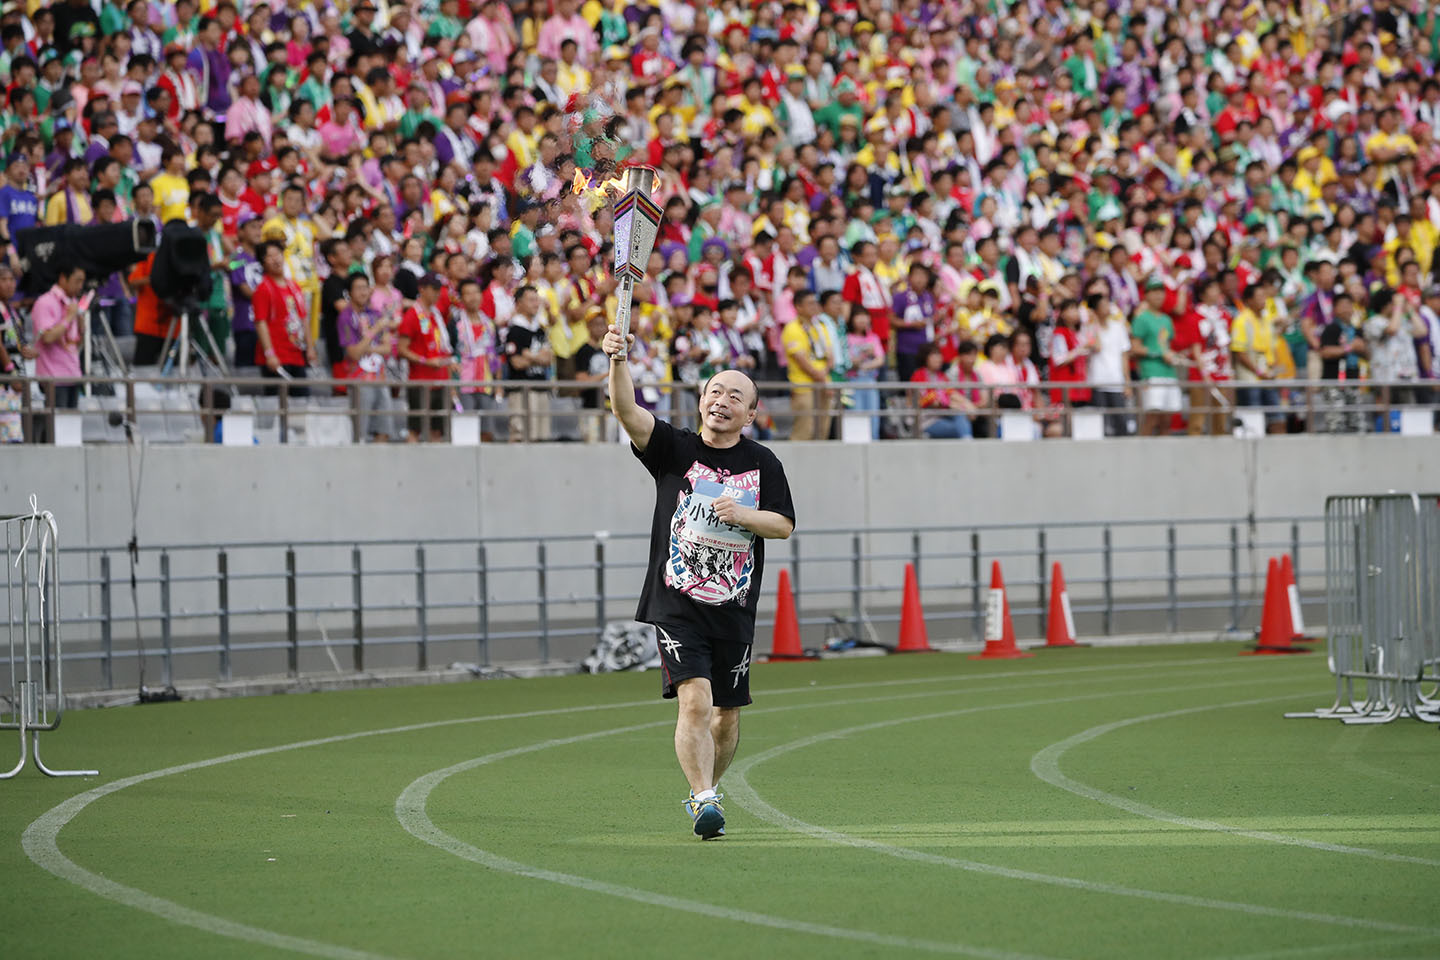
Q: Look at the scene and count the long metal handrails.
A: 2